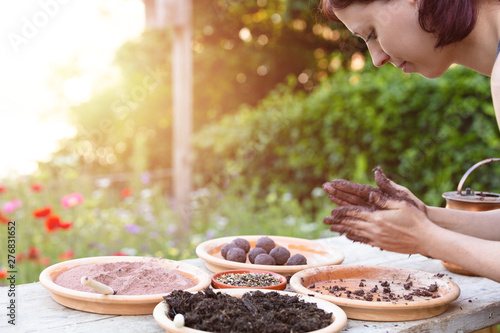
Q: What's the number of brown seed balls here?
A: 8